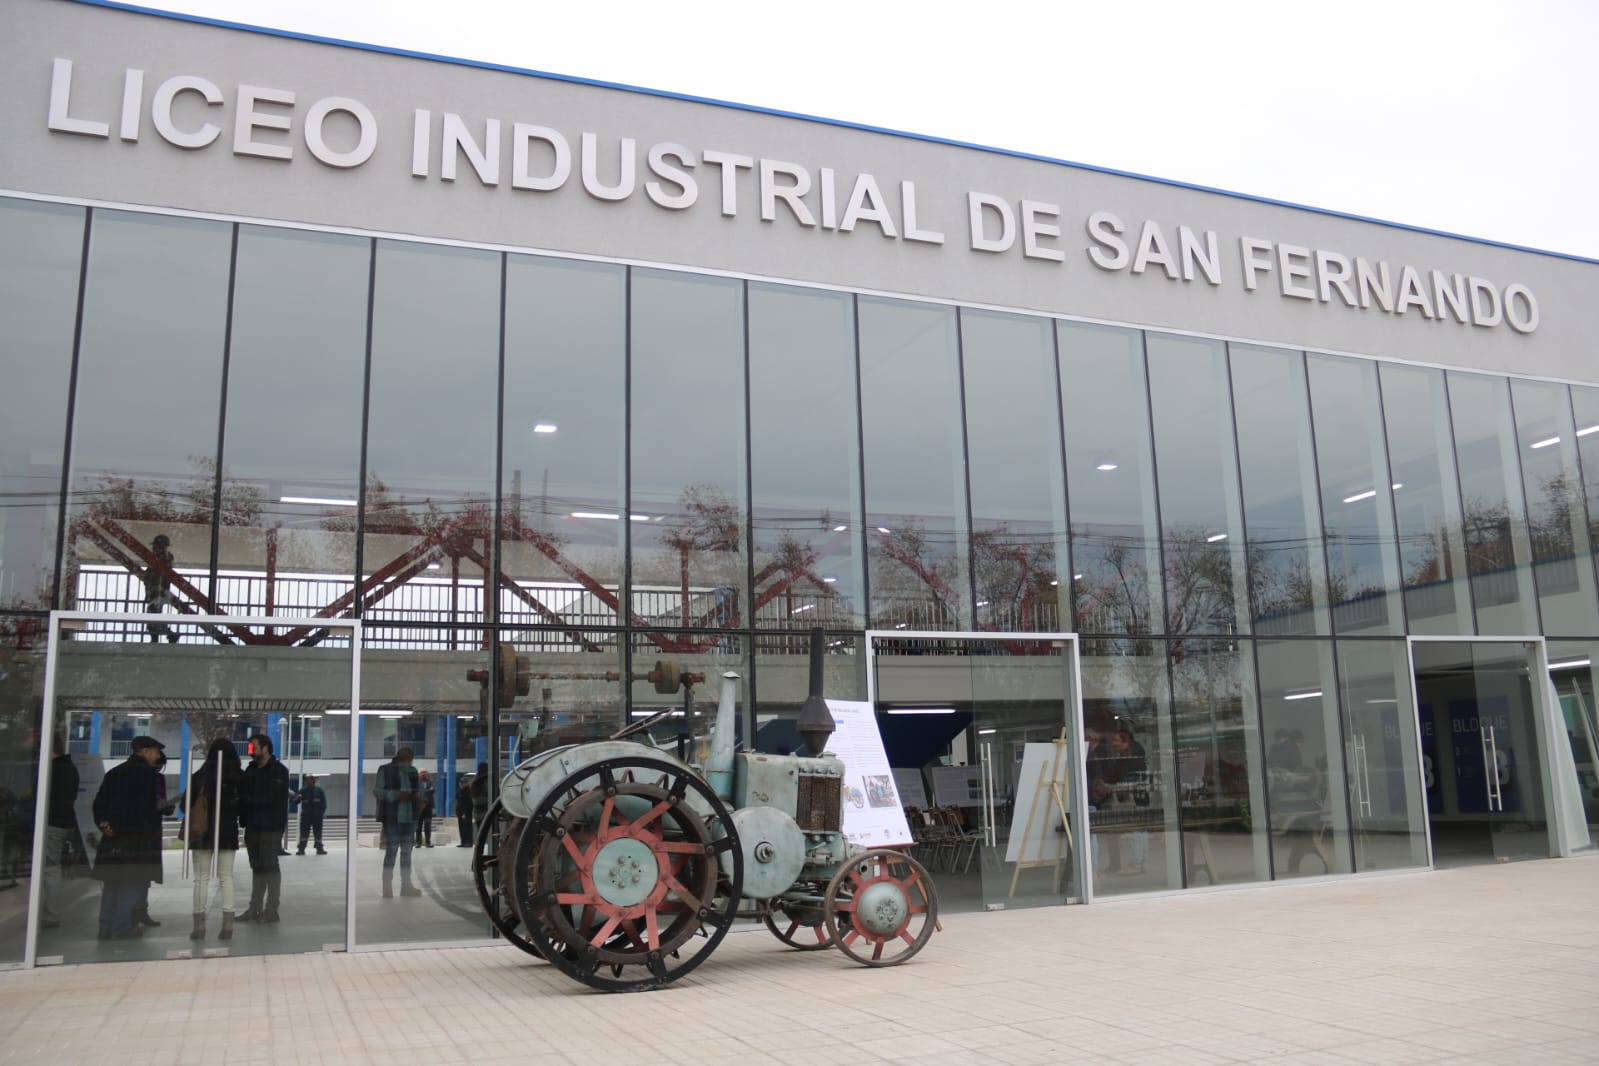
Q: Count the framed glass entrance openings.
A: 3